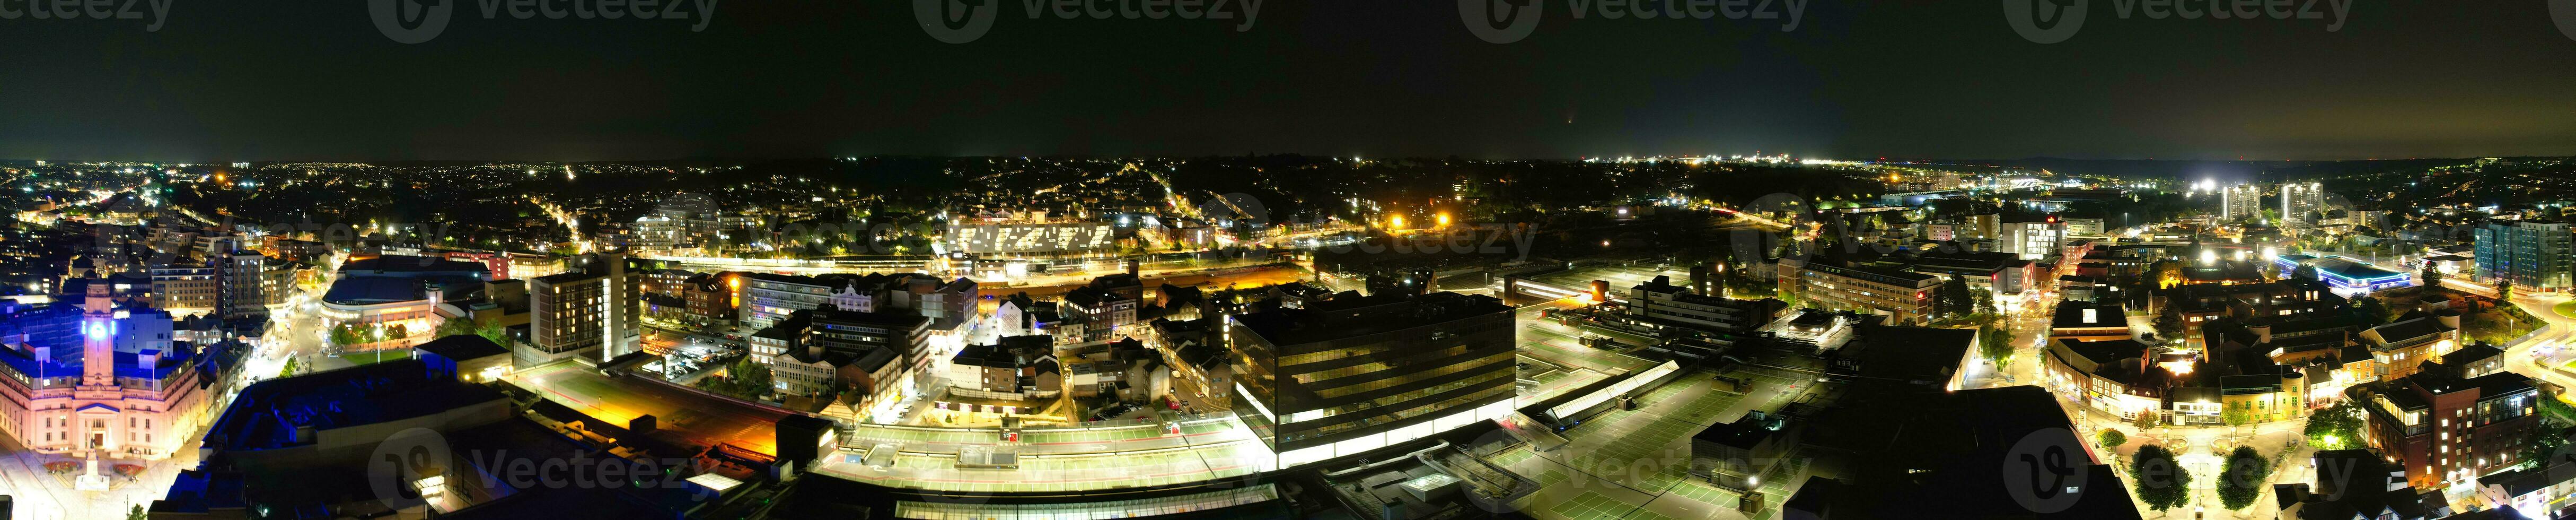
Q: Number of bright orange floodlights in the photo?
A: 2